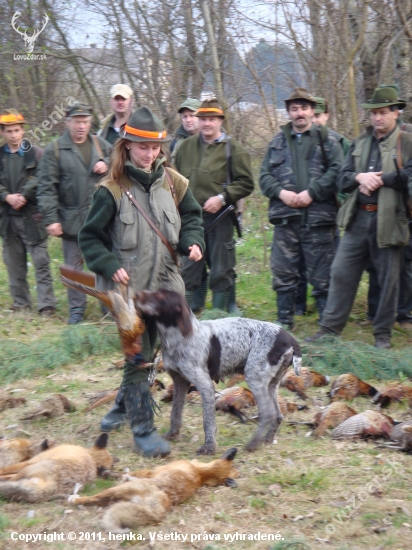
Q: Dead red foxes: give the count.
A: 3